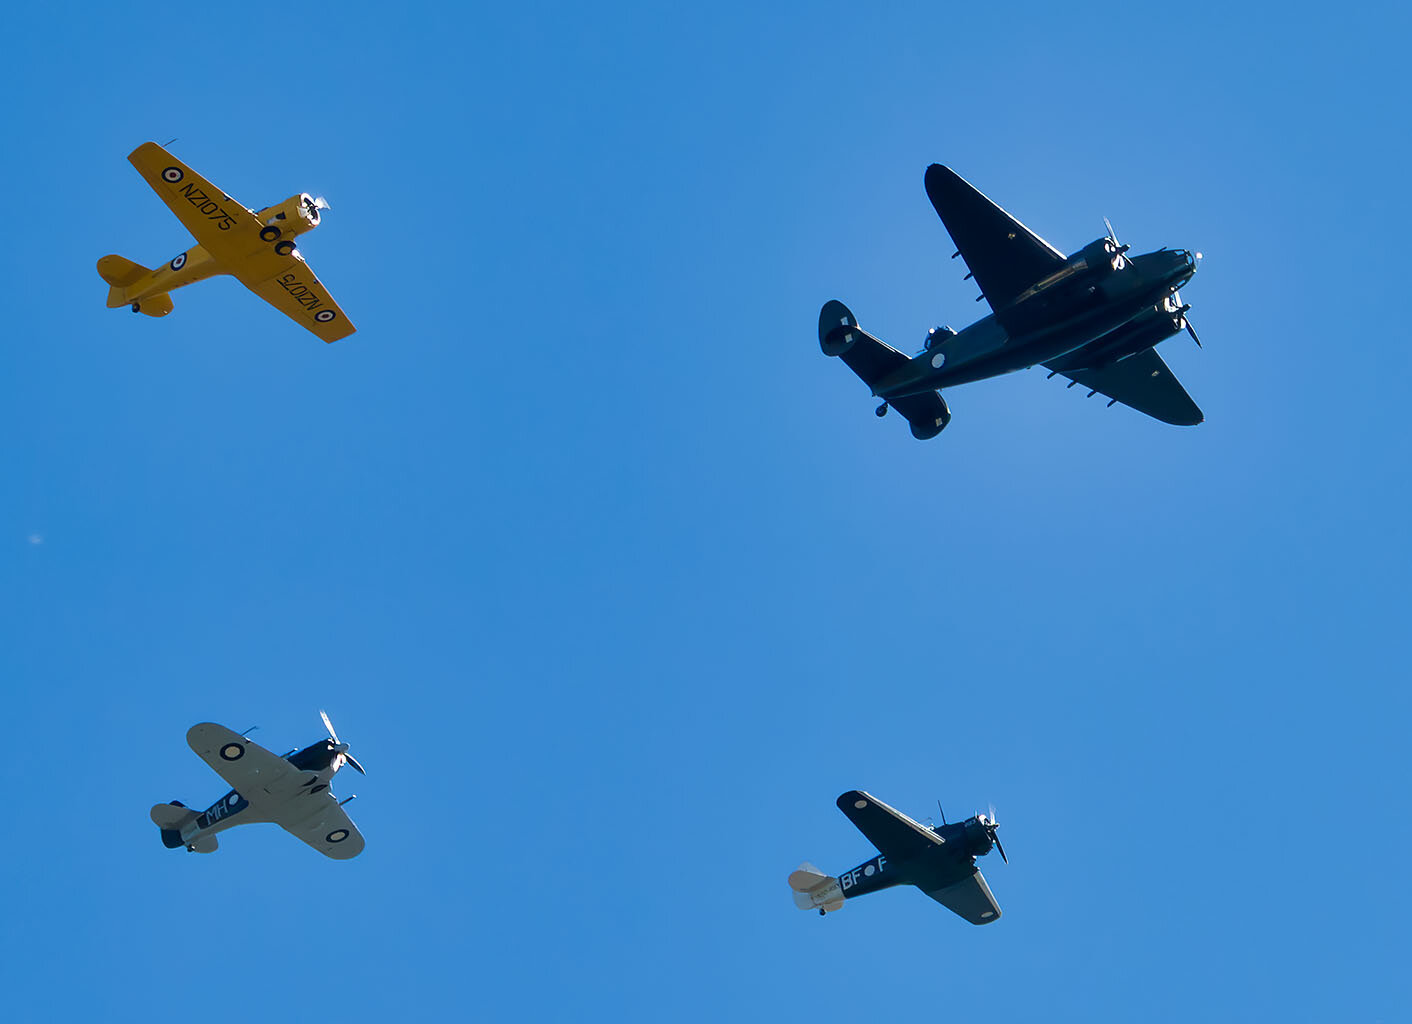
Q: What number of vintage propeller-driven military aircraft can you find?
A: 4